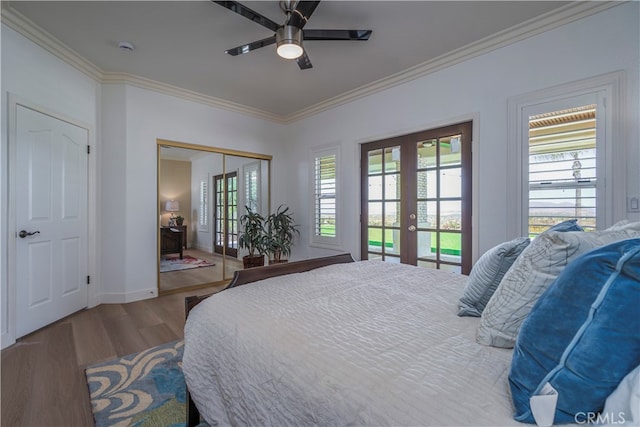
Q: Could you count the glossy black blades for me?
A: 5